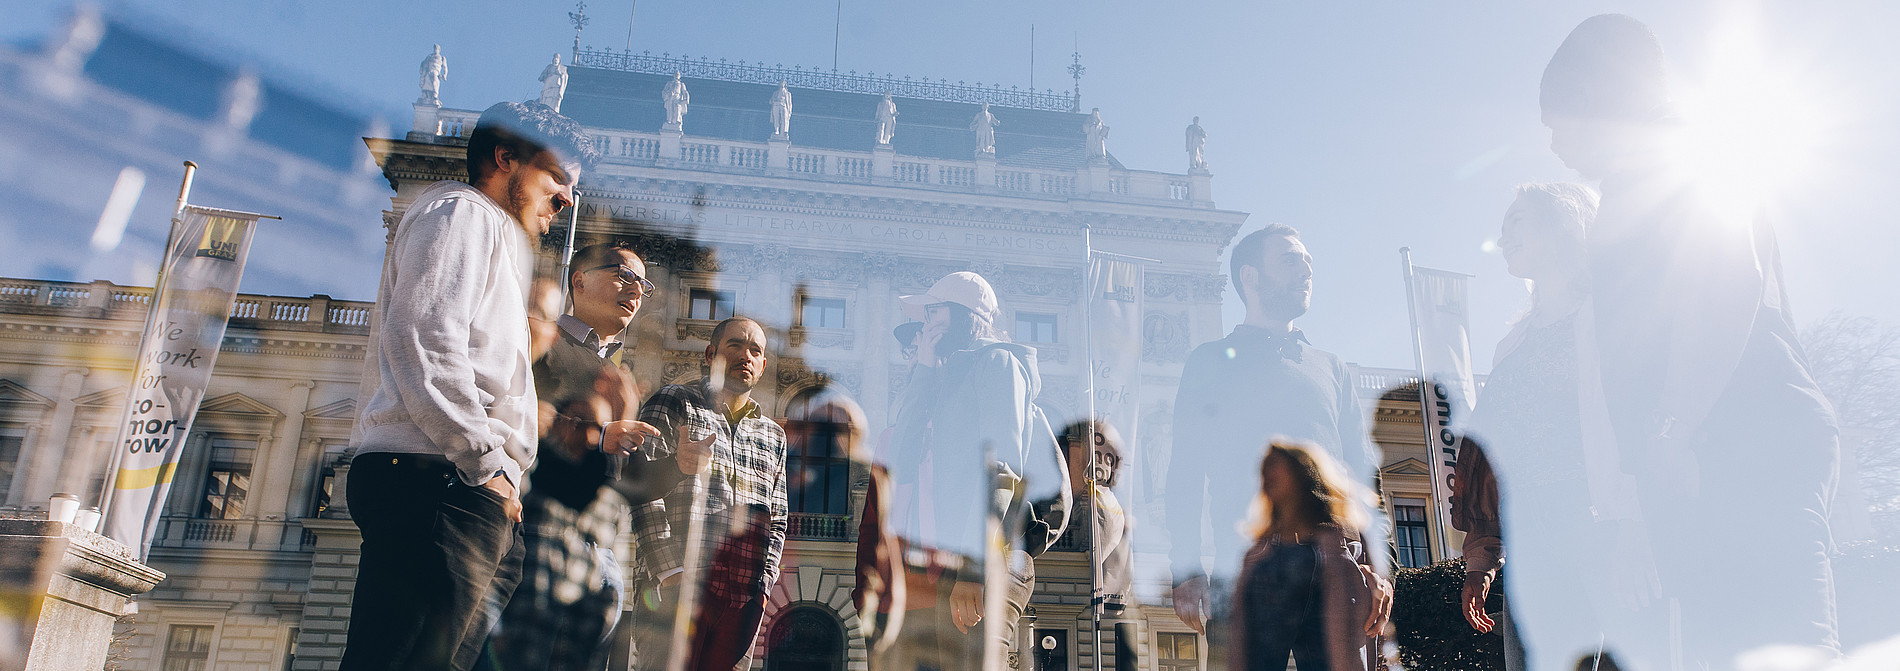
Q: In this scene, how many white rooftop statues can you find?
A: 8